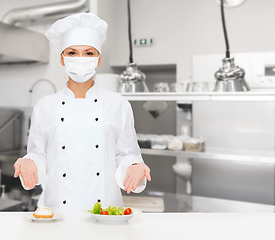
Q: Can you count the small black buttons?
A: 10